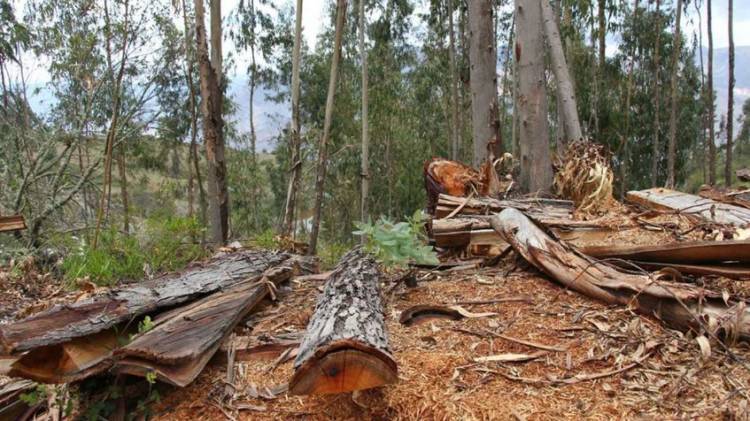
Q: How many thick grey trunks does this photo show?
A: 3